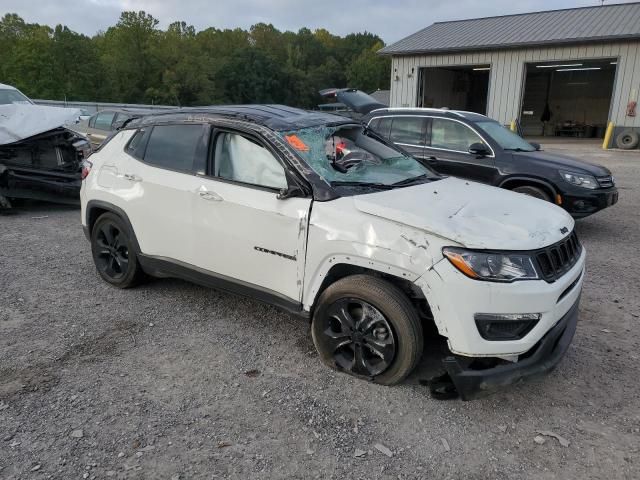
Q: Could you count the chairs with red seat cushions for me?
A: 0